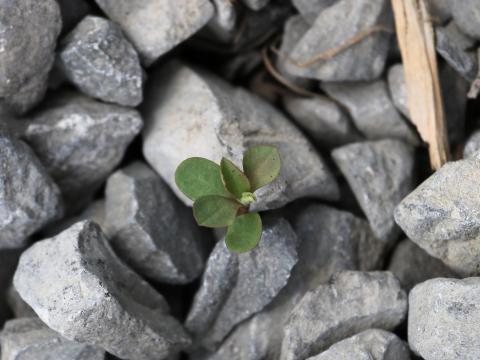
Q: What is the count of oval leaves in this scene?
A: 5